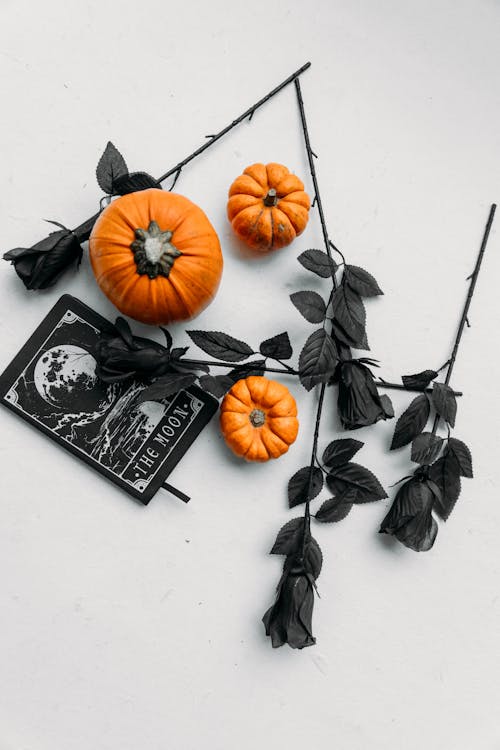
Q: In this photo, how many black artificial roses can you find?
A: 5